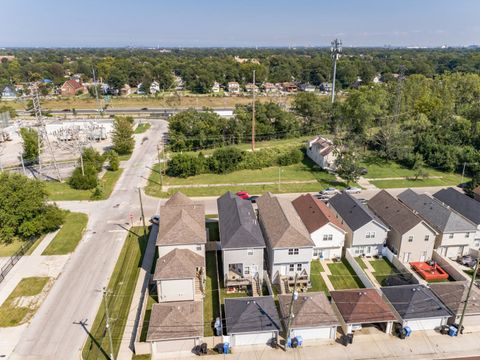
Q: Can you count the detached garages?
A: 6